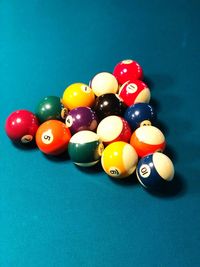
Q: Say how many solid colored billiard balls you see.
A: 8